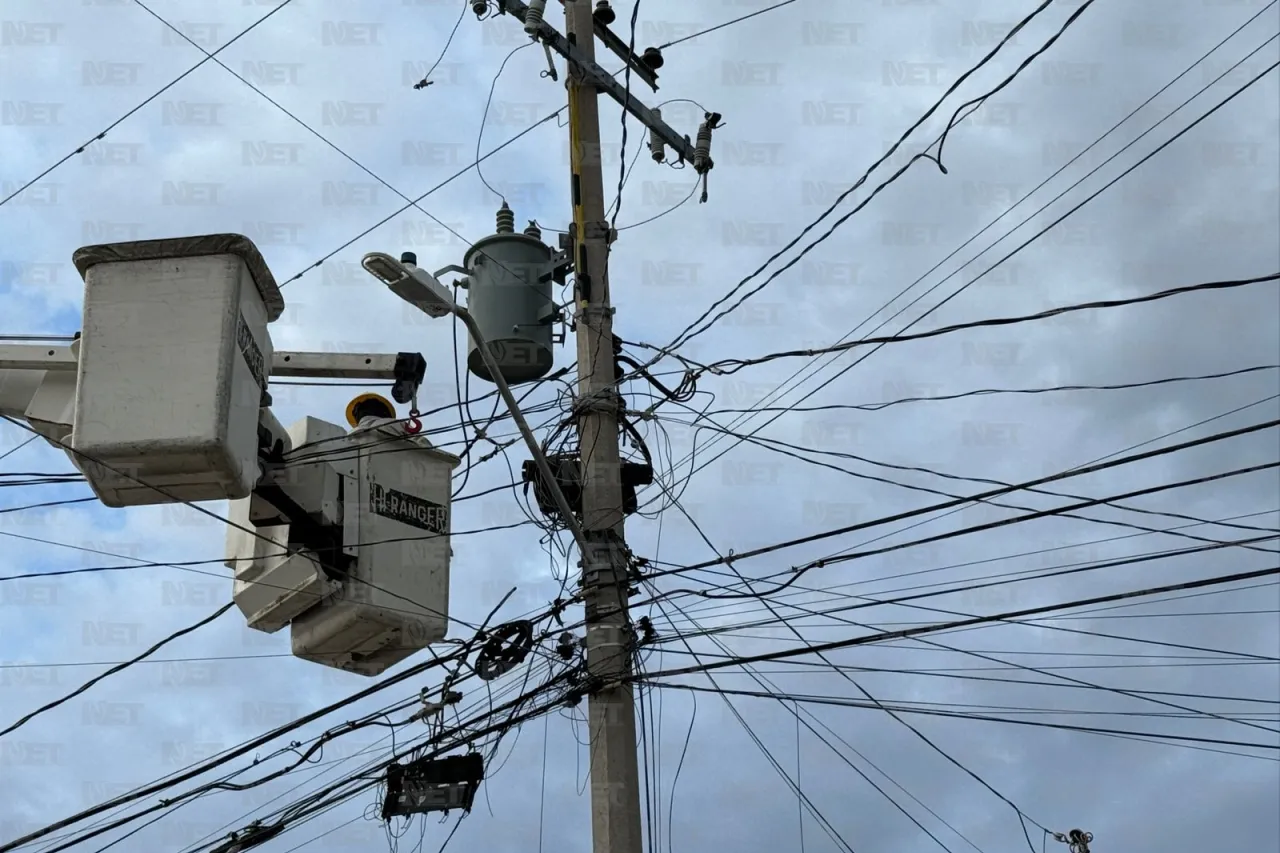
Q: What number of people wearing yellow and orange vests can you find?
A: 0